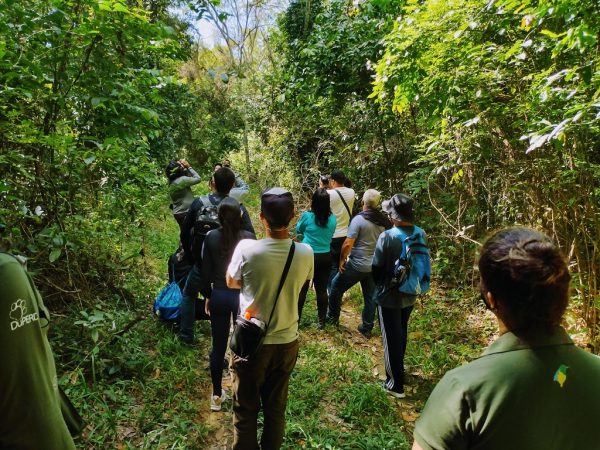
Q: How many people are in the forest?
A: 11